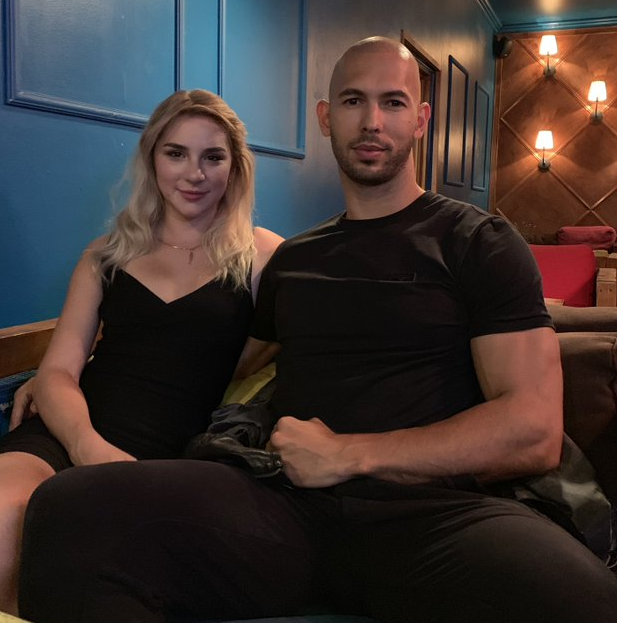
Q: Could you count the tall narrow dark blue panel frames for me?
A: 2